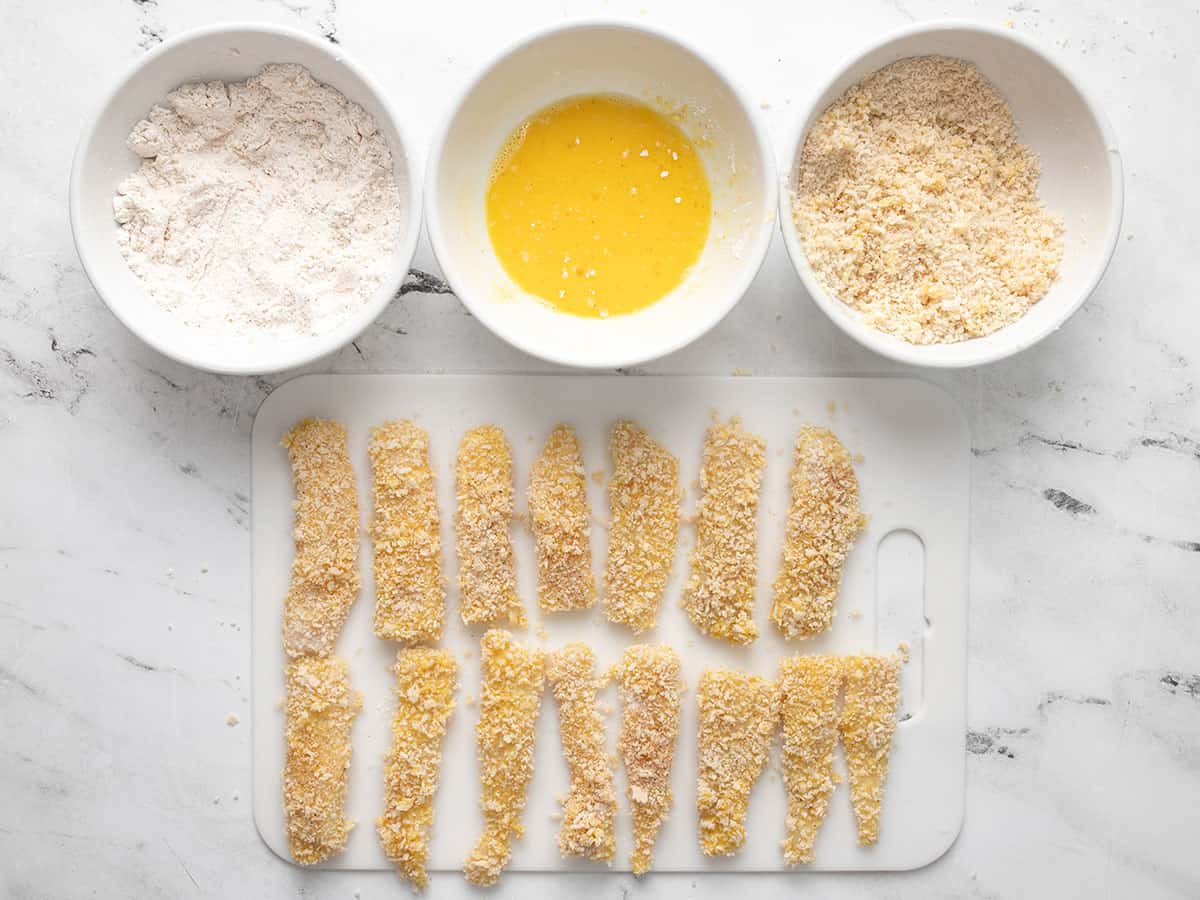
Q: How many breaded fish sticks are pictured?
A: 15